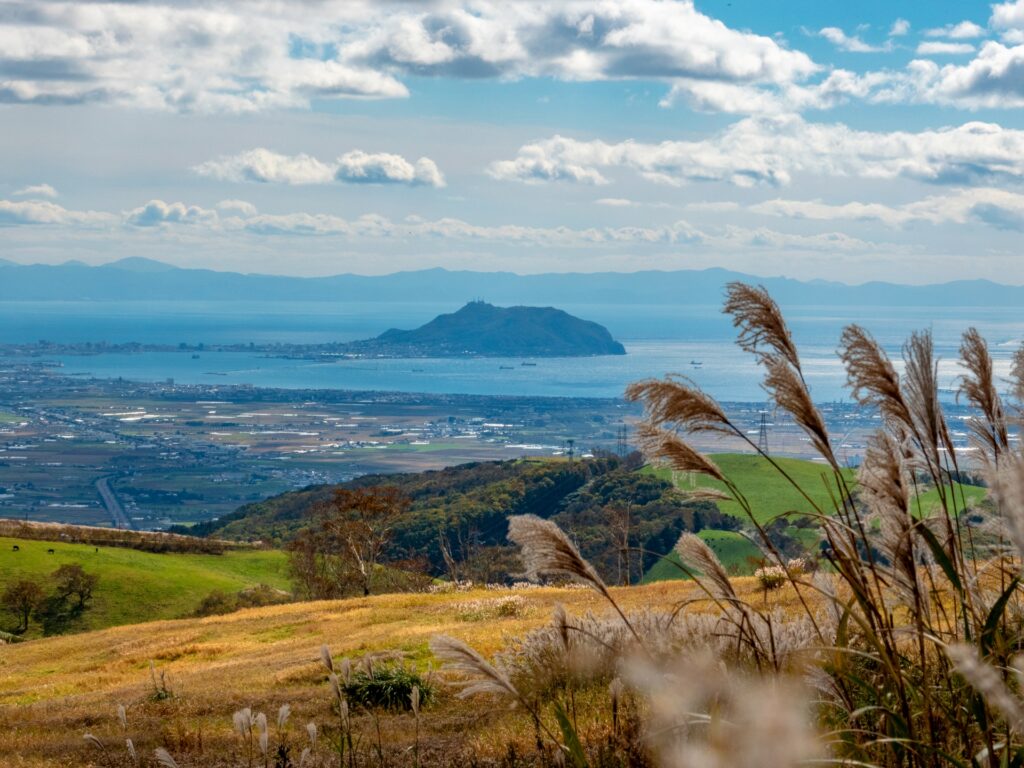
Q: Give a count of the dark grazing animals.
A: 3